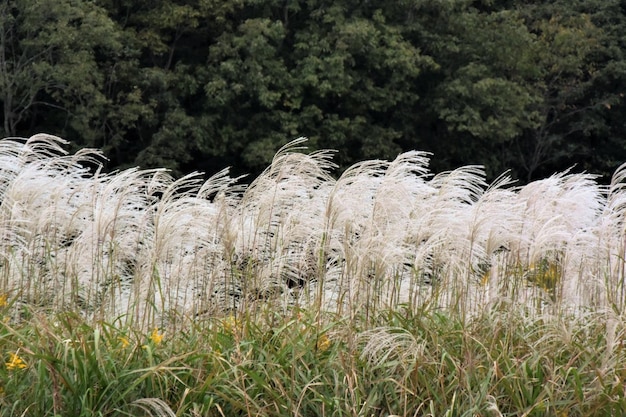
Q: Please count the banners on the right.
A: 0